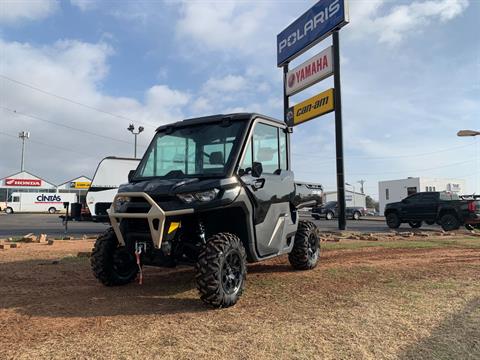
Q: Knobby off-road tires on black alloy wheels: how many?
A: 3